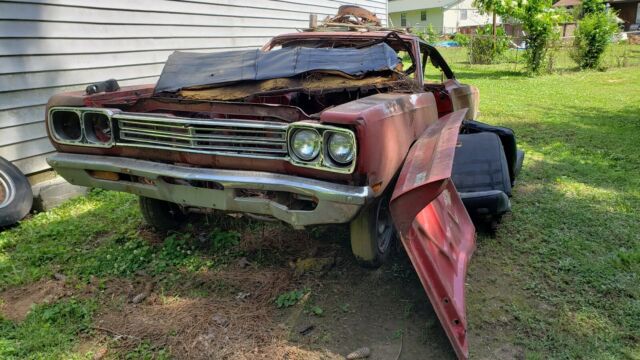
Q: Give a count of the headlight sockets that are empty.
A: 2